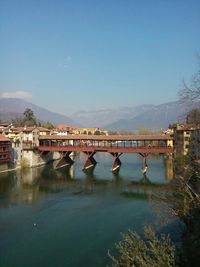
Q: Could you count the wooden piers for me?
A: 4